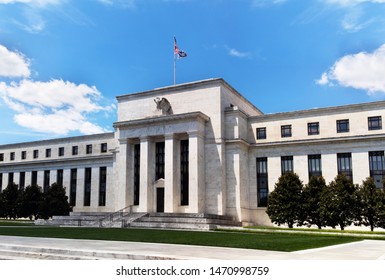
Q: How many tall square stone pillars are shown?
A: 4